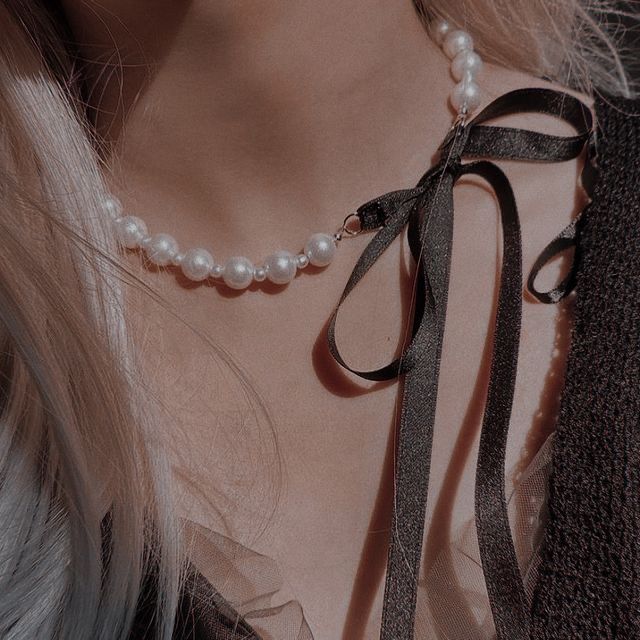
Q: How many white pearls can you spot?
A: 11